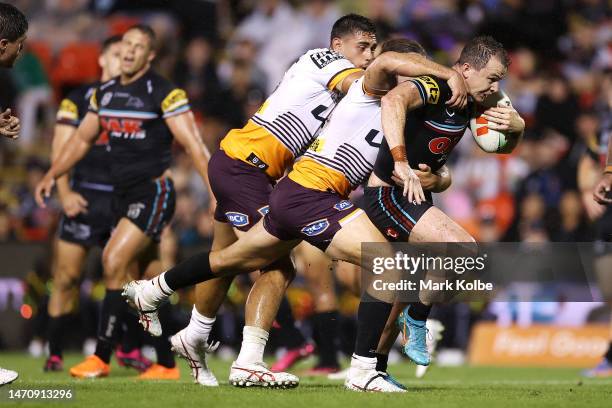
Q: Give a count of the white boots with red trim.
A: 4